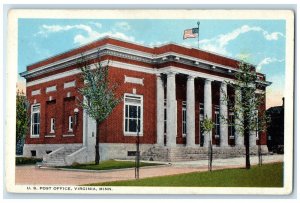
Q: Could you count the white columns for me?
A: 7